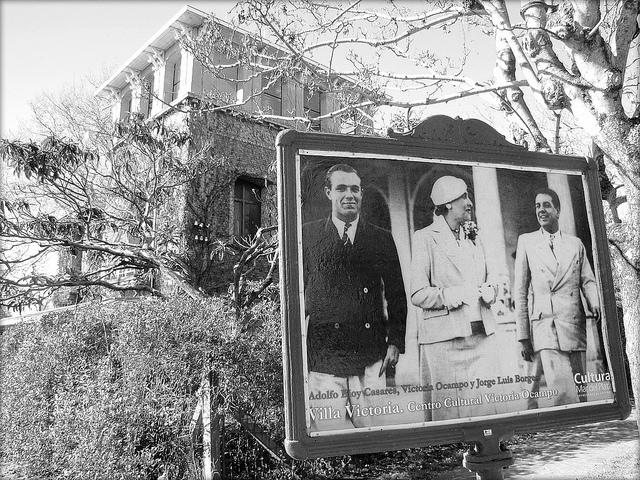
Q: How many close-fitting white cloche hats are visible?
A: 1